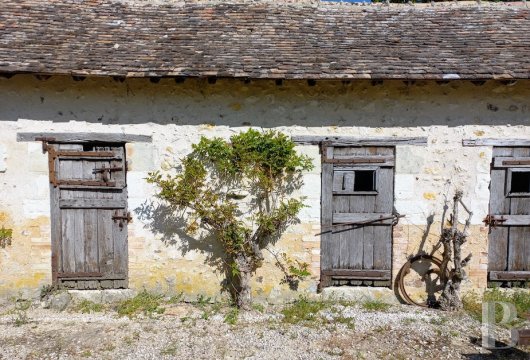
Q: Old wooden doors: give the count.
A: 3